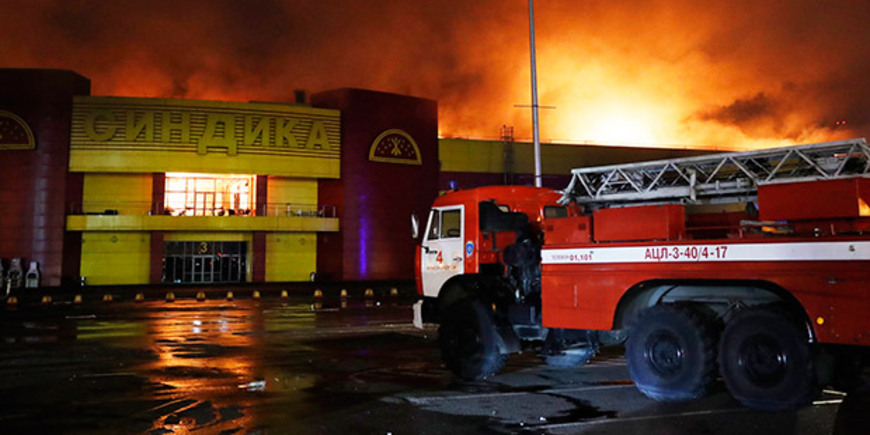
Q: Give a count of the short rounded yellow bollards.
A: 14